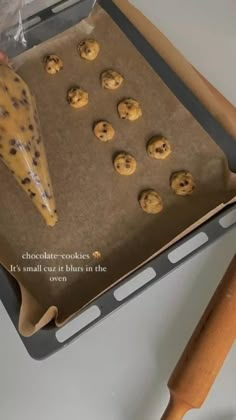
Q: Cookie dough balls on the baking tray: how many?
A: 10